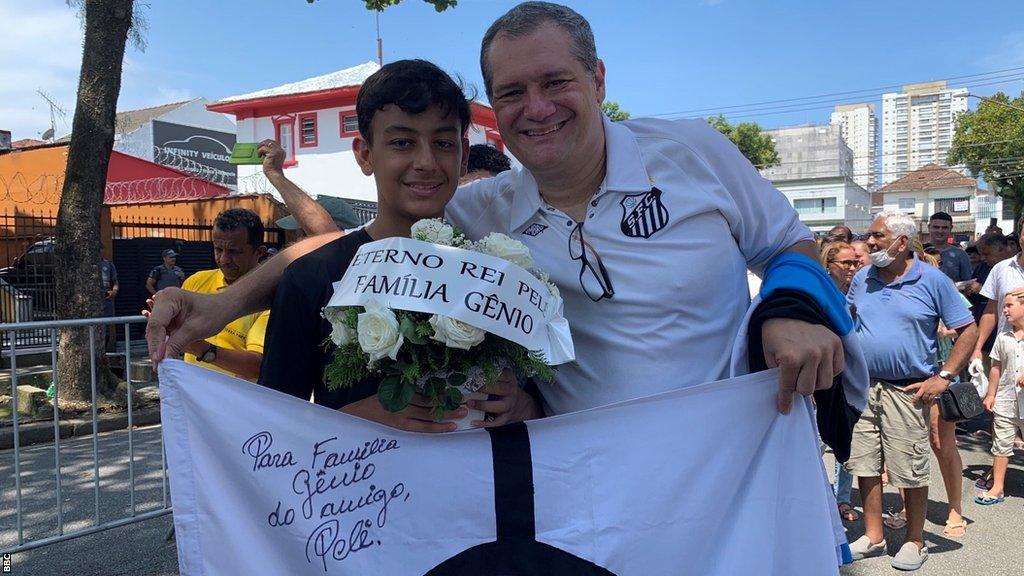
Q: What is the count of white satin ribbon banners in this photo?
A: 1